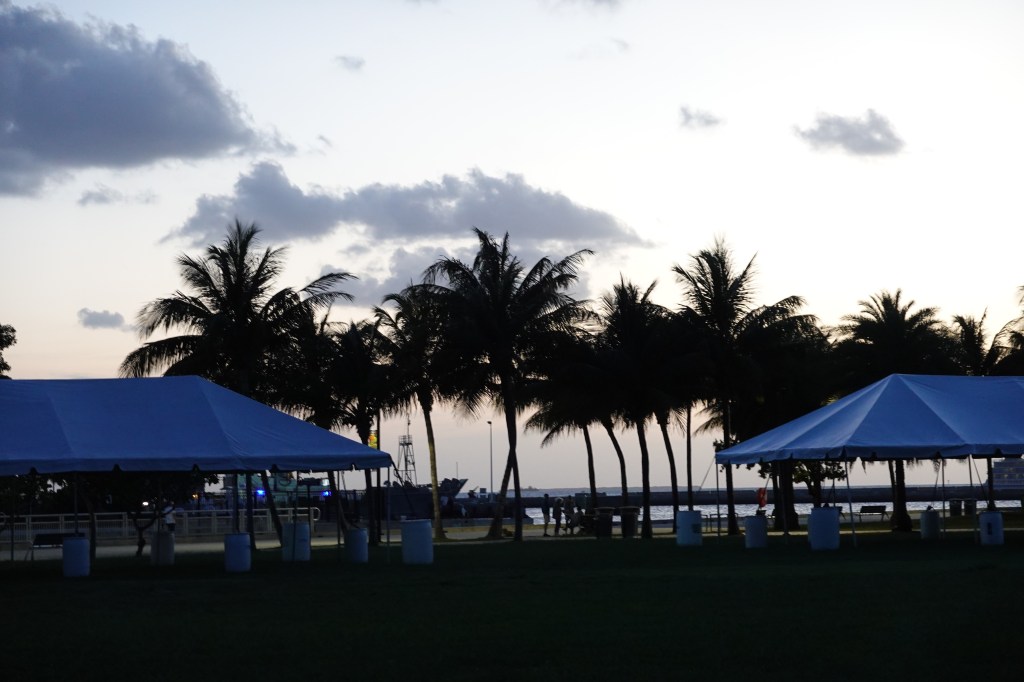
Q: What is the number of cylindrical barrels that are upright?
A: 11